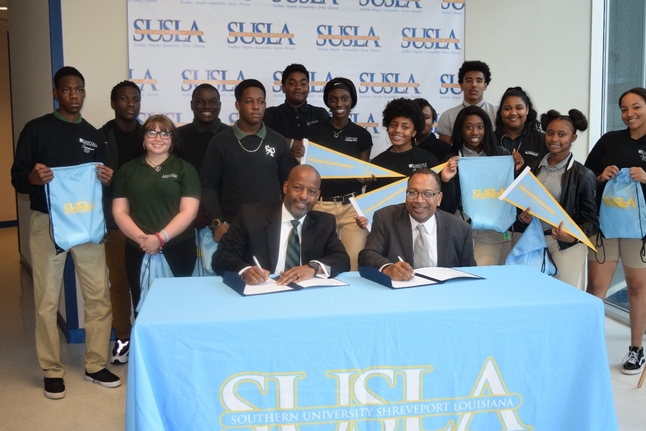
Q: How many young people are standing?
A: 14